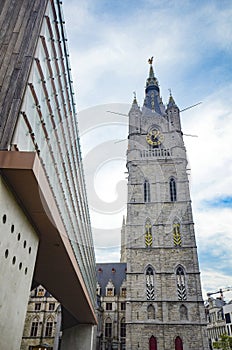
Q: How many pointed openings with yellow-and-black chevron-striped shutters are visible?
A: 2